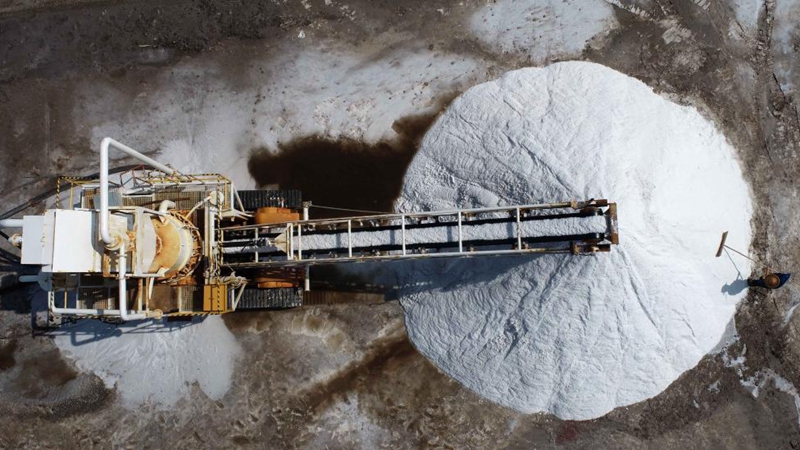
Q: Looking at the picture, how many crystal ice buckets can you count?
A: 0